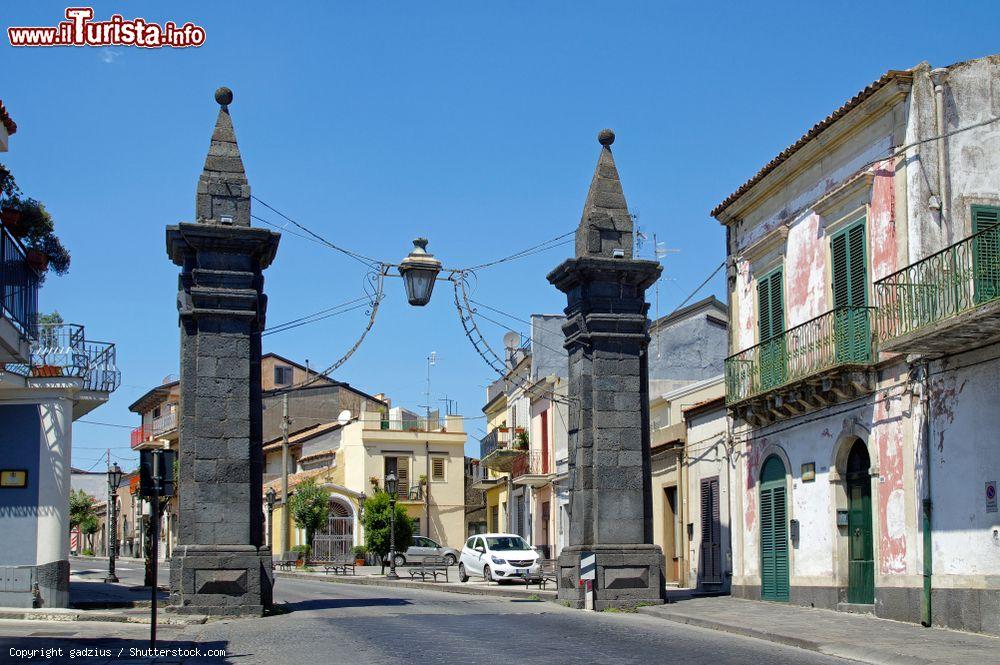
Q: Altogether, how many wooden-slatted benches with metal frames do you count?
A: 4